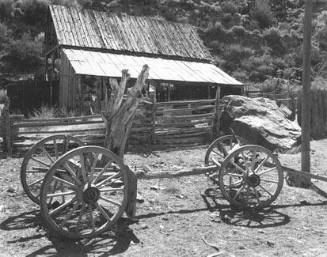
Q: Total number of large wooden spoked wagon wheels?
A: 4